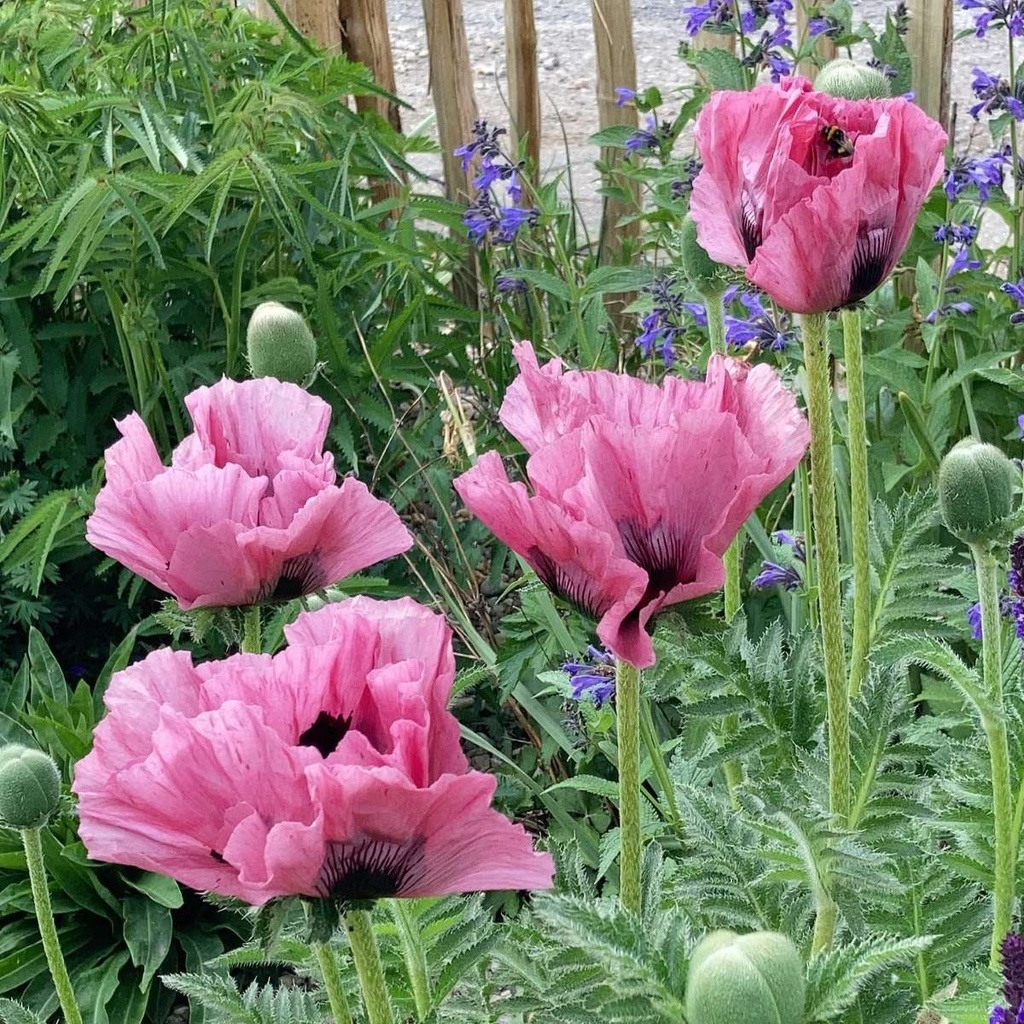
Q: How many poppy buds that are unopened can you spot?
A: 6